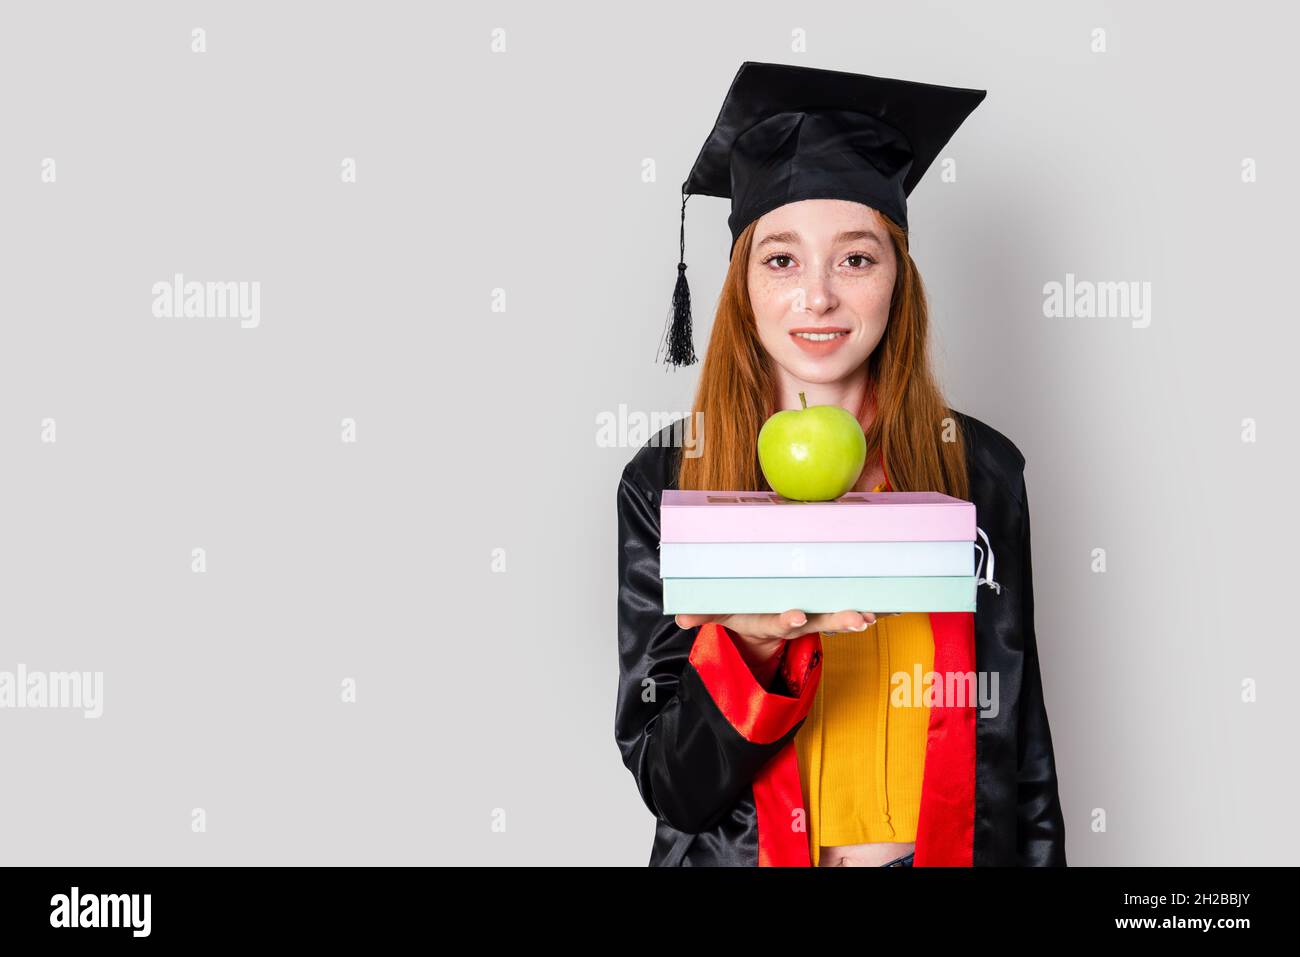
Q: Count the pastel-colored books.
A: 3